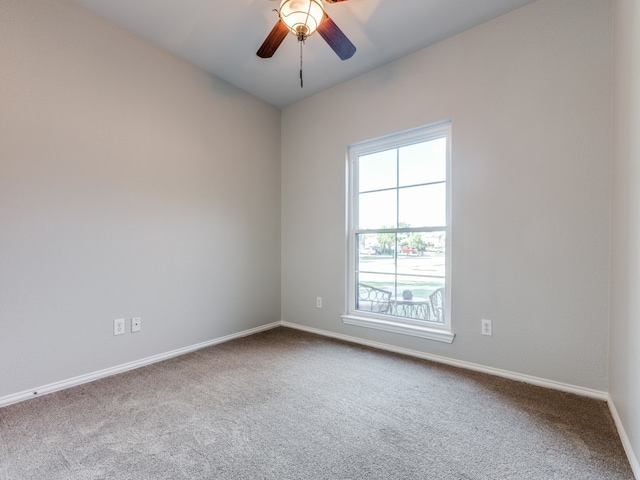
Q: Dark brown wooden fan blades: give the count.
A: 2